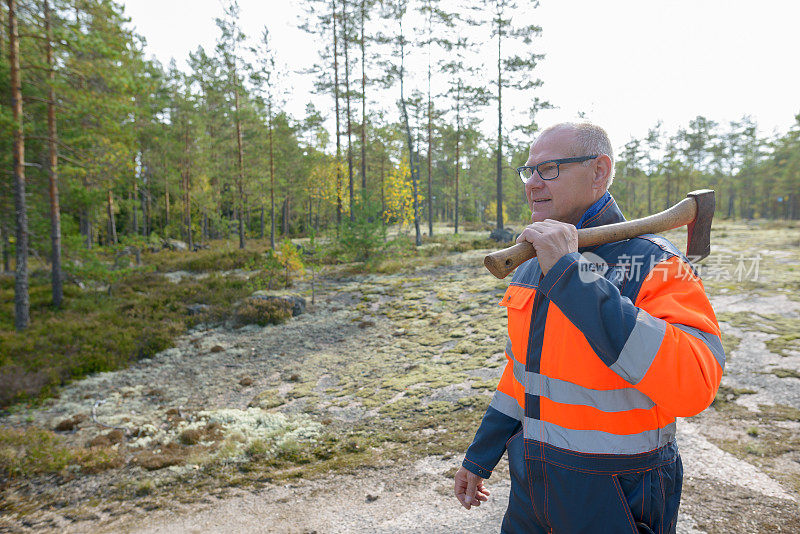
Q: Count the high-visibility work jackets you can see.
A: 1